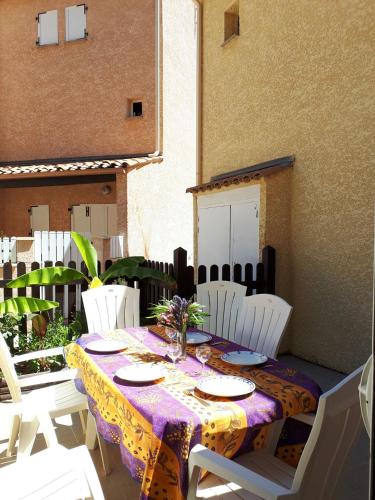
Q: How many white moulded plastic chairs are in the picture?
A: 6